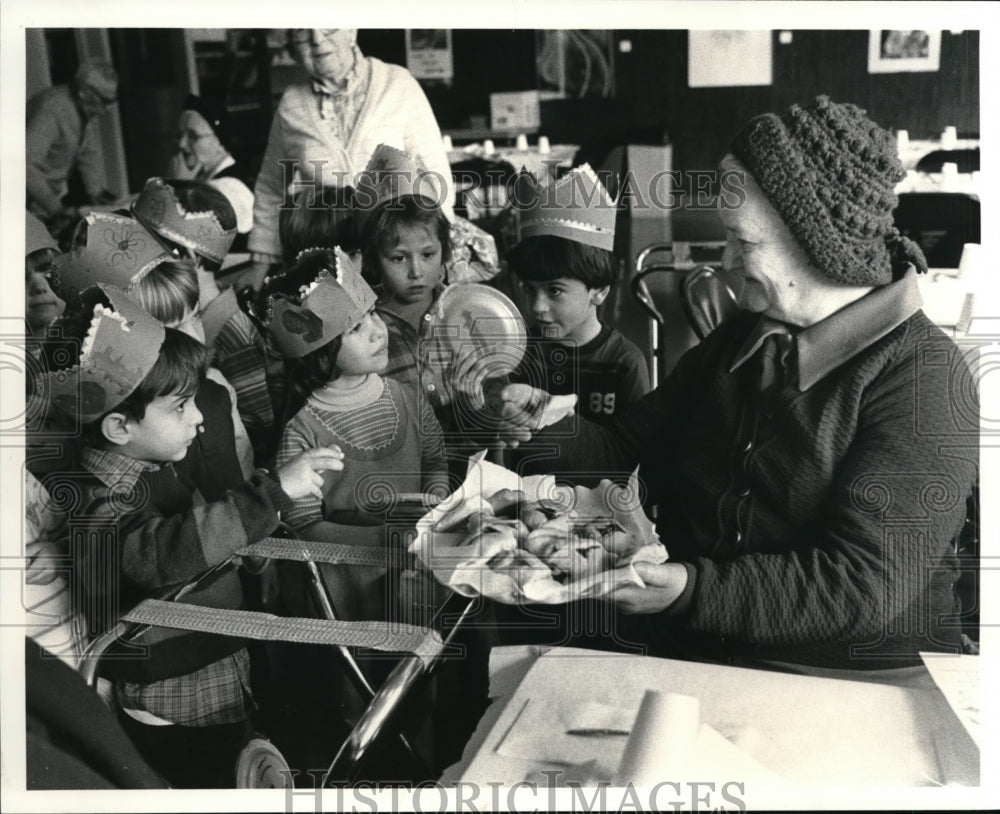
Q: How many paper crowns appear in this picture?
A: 7